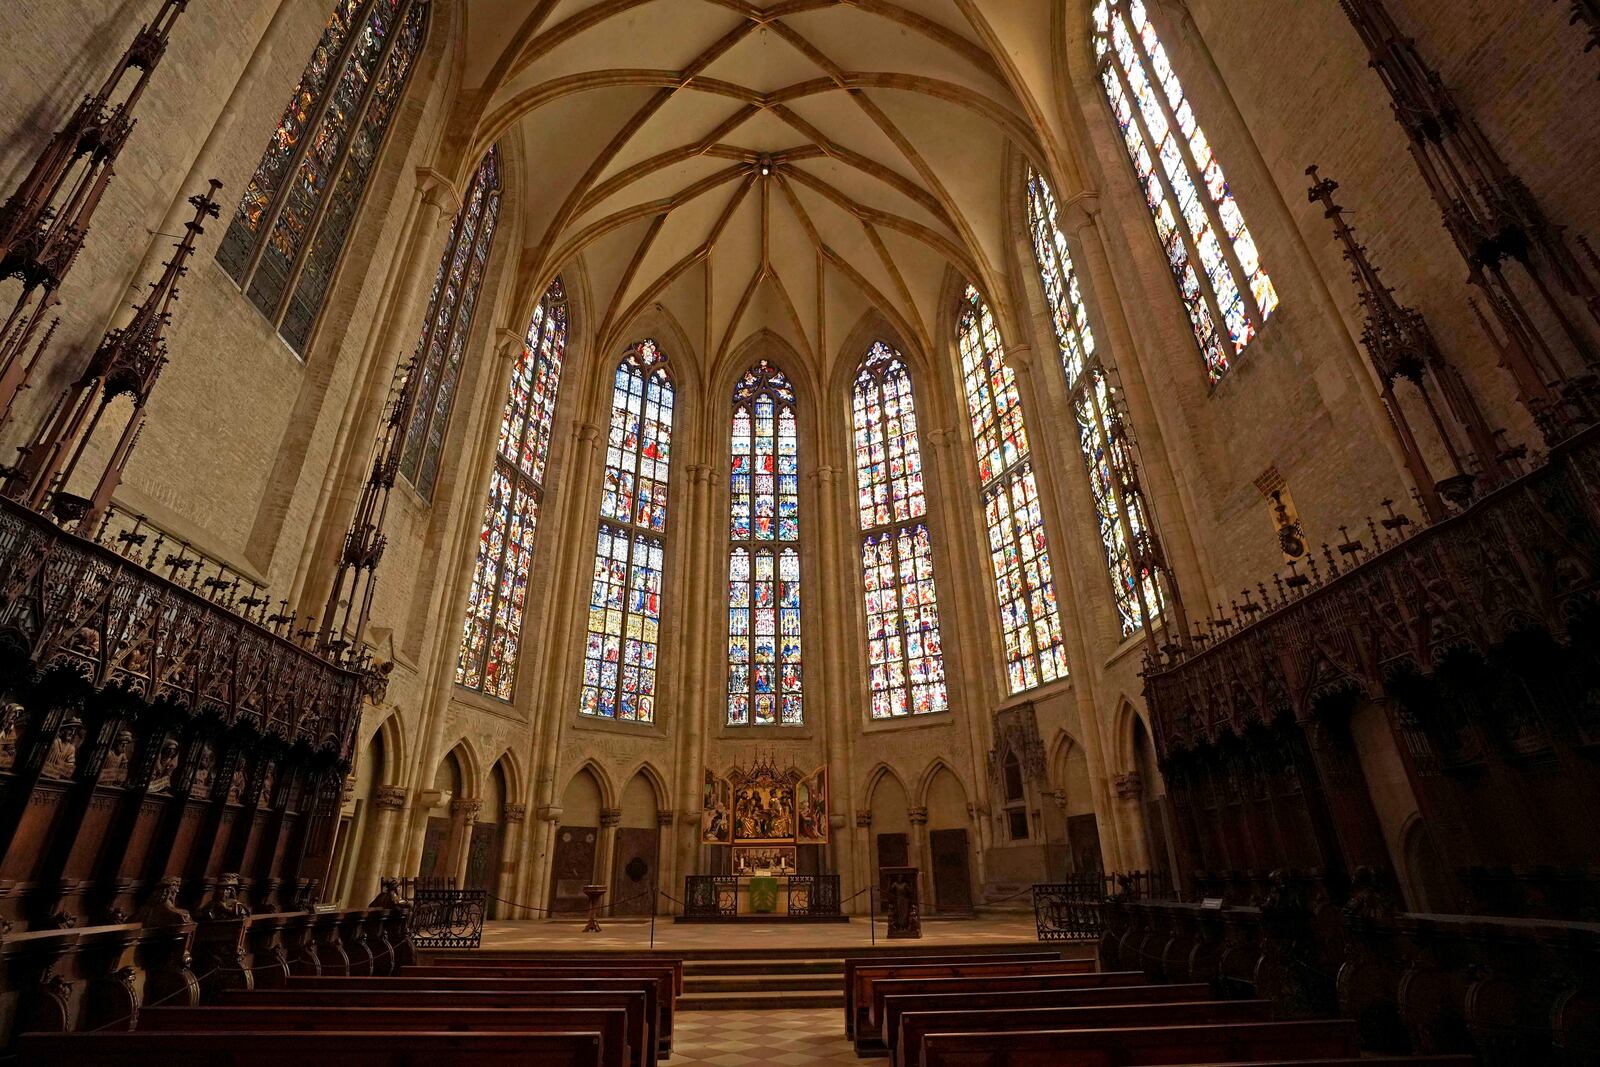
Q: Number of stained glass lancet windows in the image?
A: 9